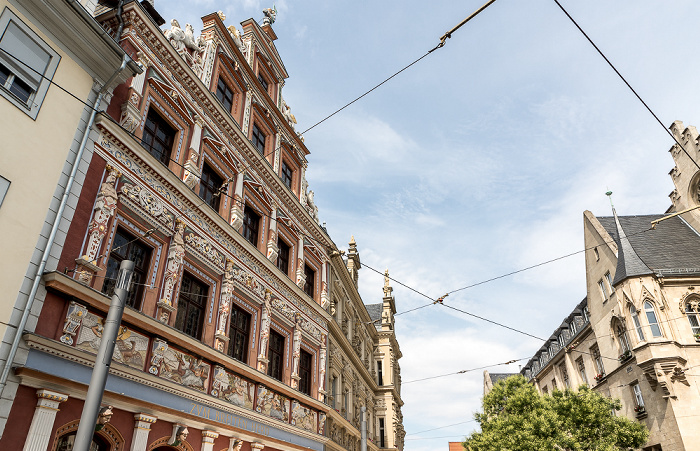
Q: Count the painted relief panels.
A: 5